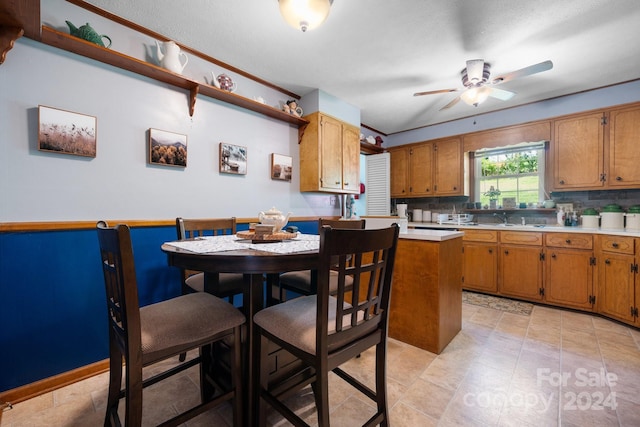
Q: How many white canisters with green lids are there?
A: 3